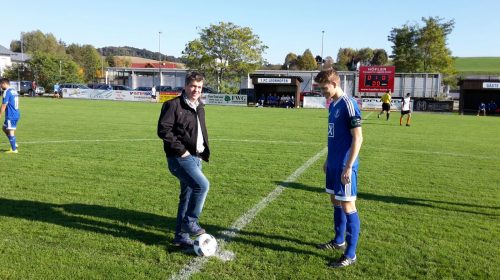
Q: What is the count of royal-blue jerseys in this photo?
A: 2